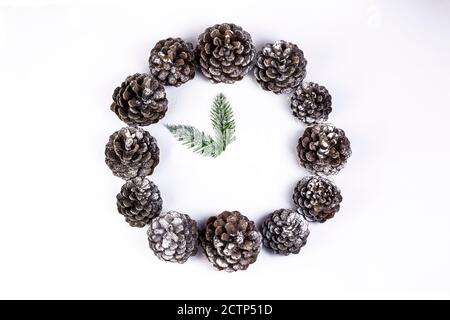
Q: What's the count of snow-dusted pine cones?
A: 12